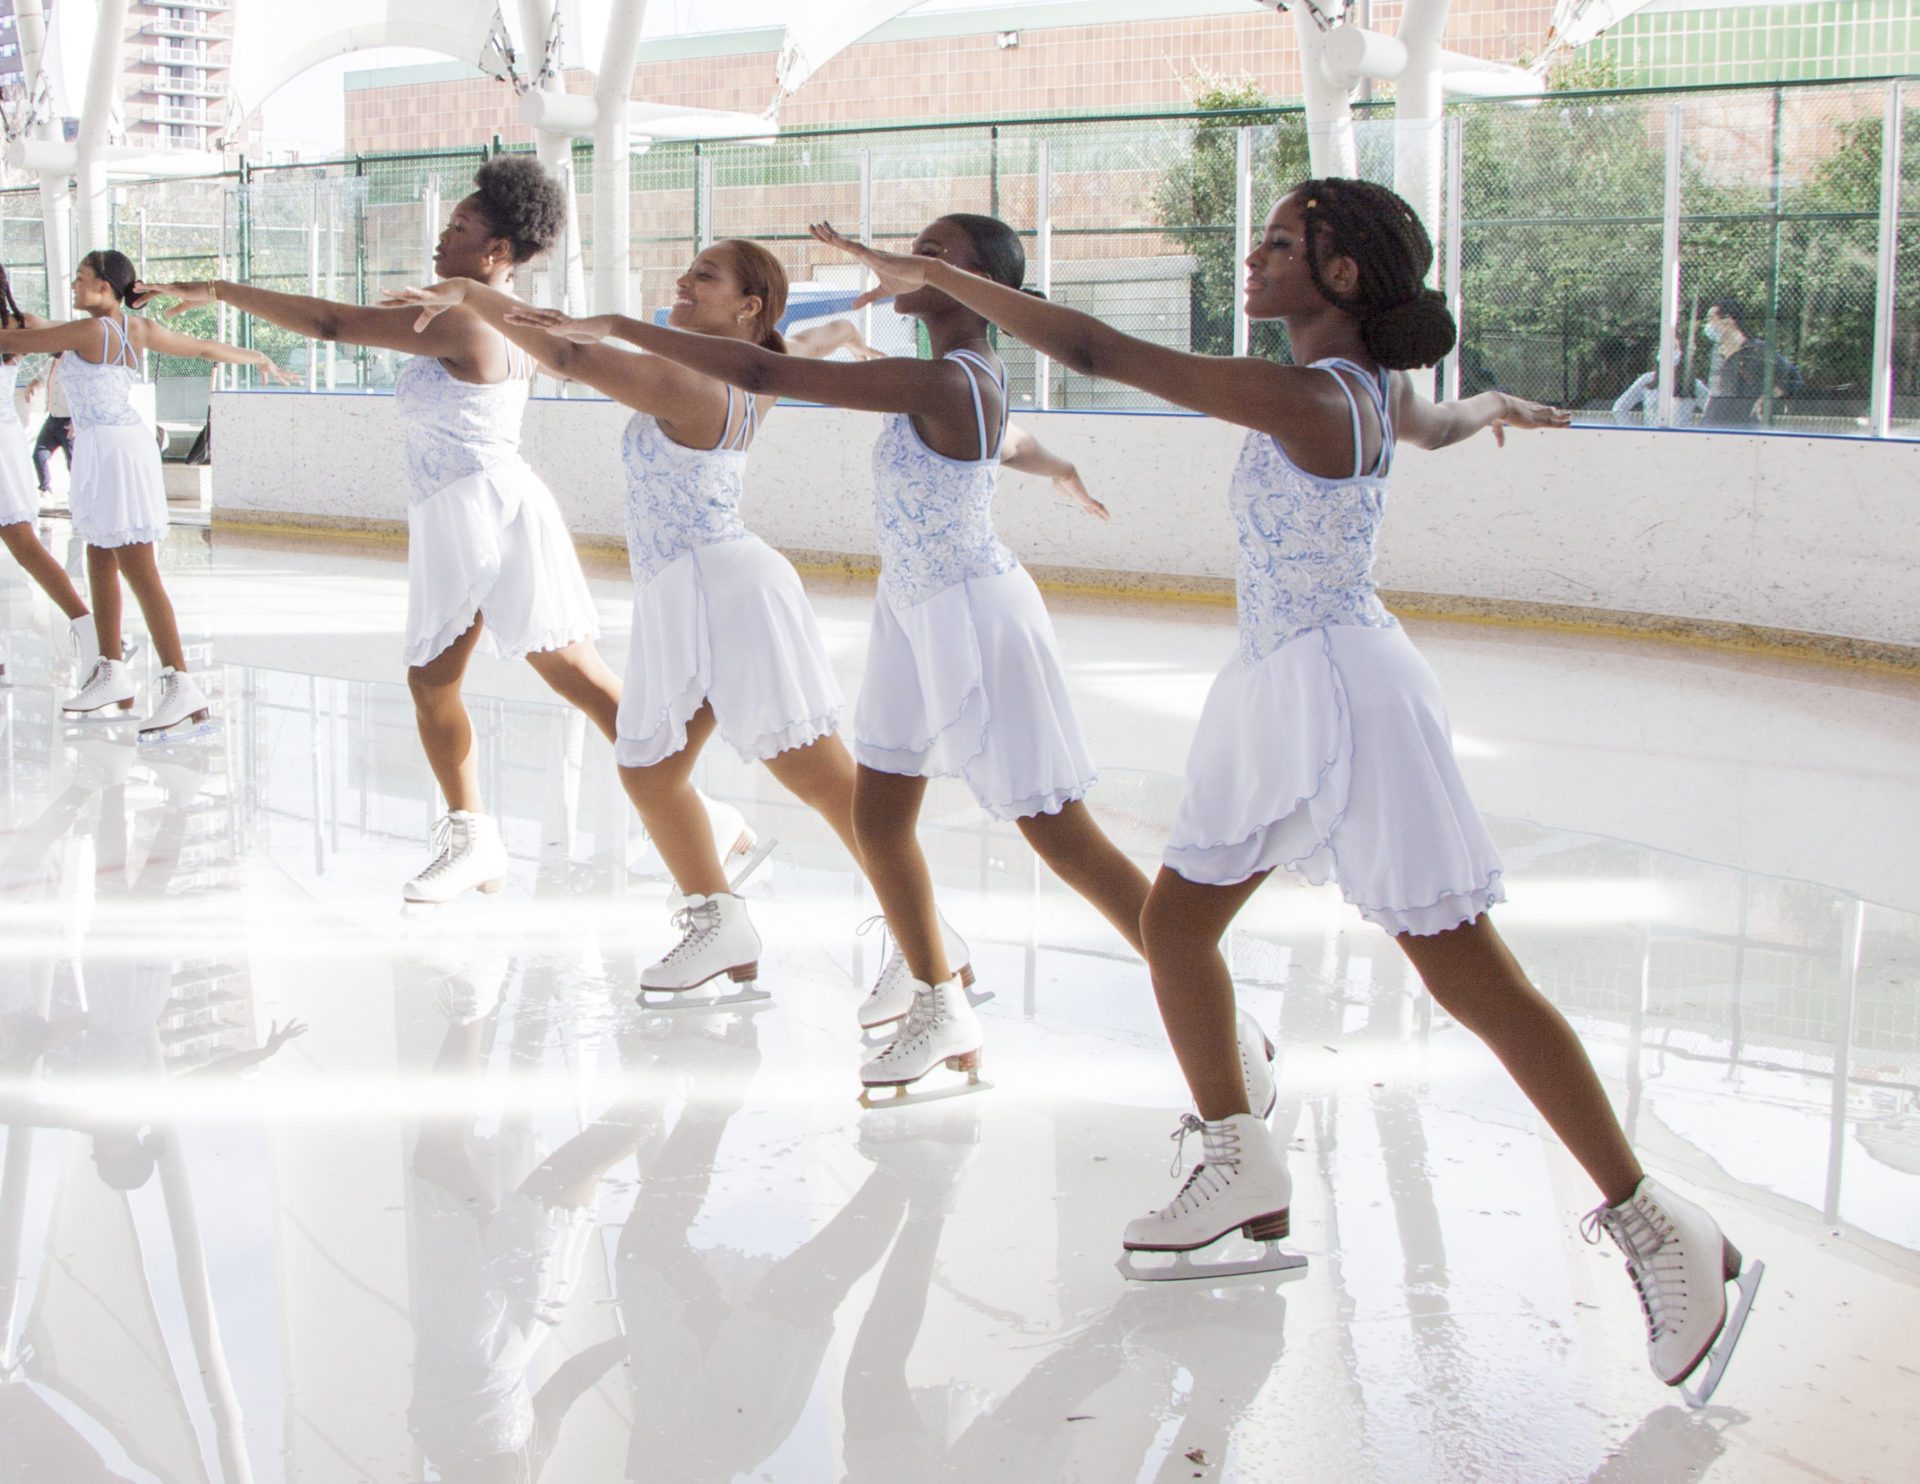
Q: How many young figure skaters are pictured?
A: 6